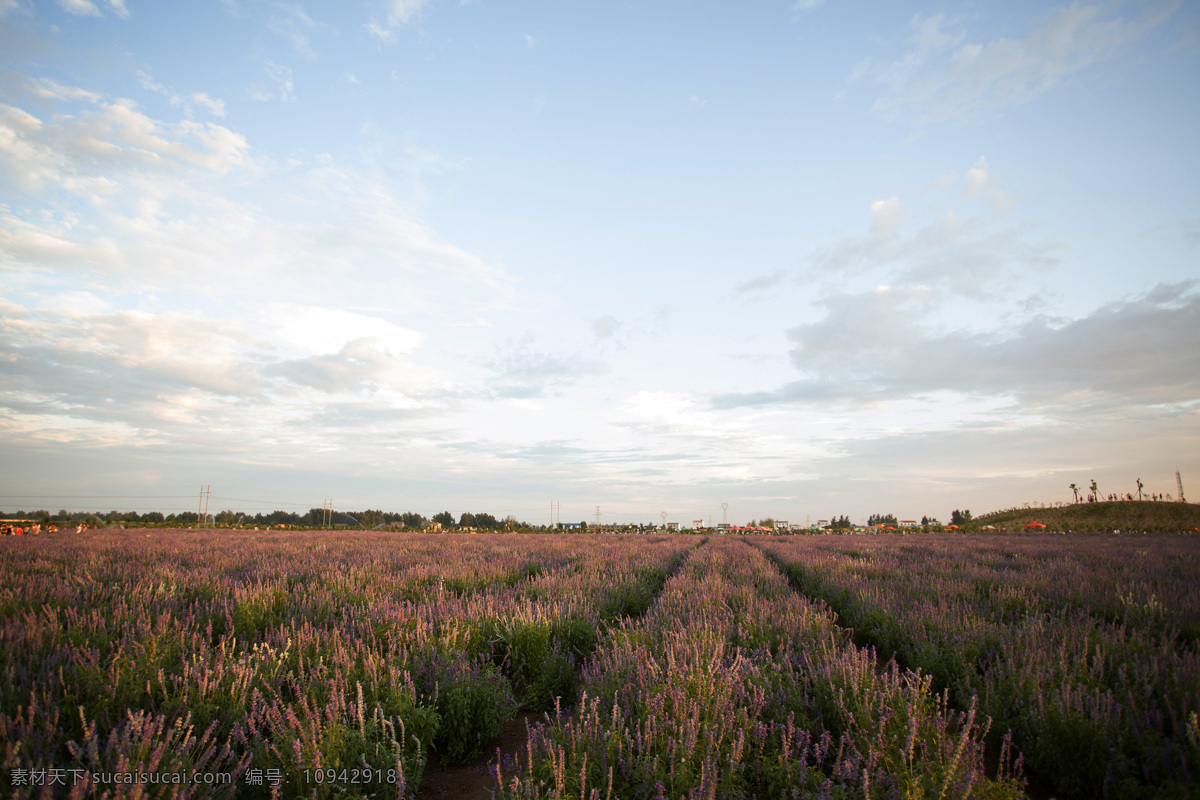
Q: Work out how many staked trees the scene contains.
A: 3